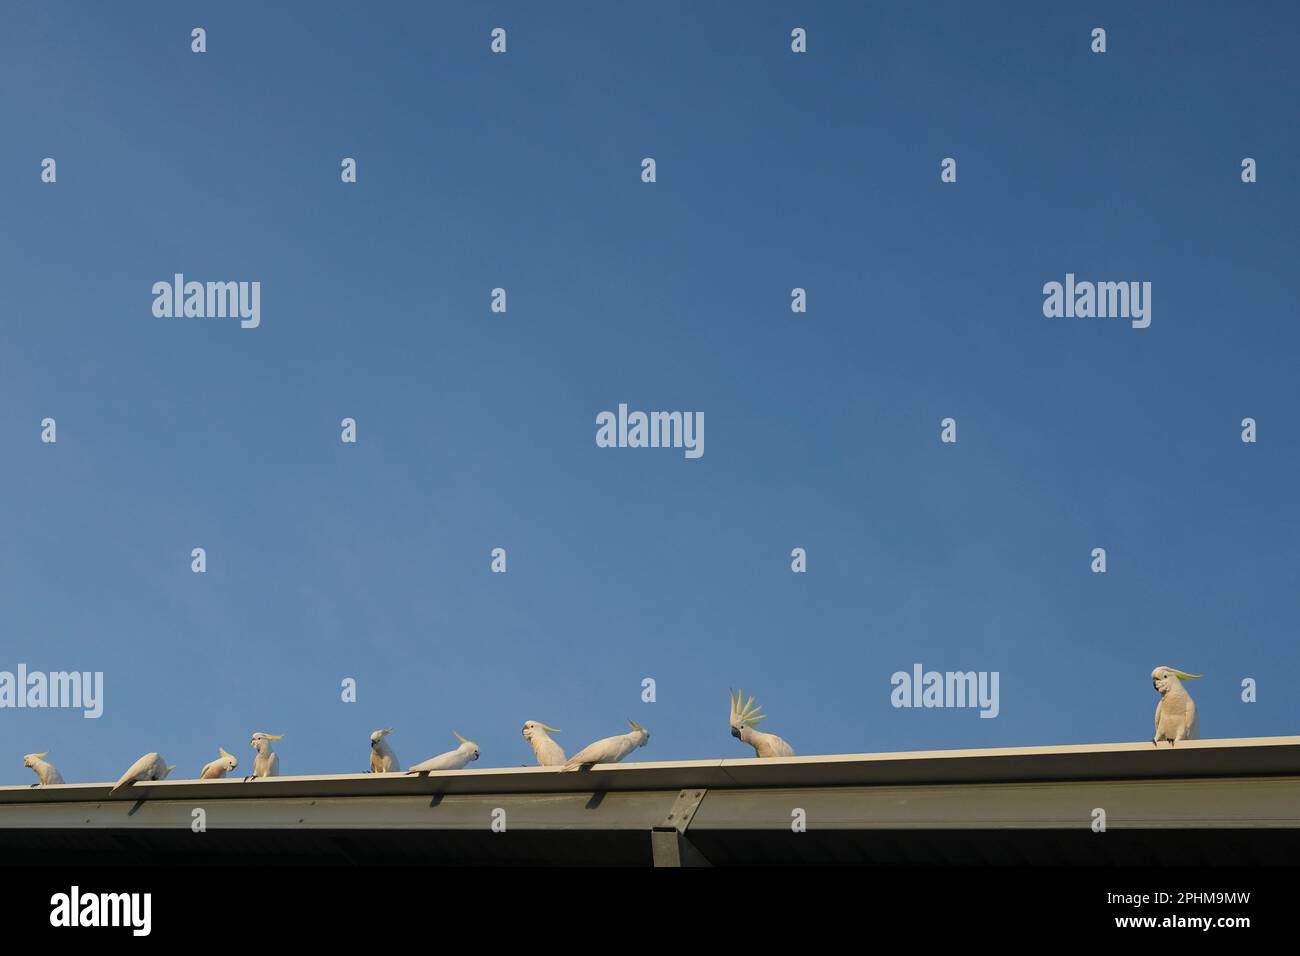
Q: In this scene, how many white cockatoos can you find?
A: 10